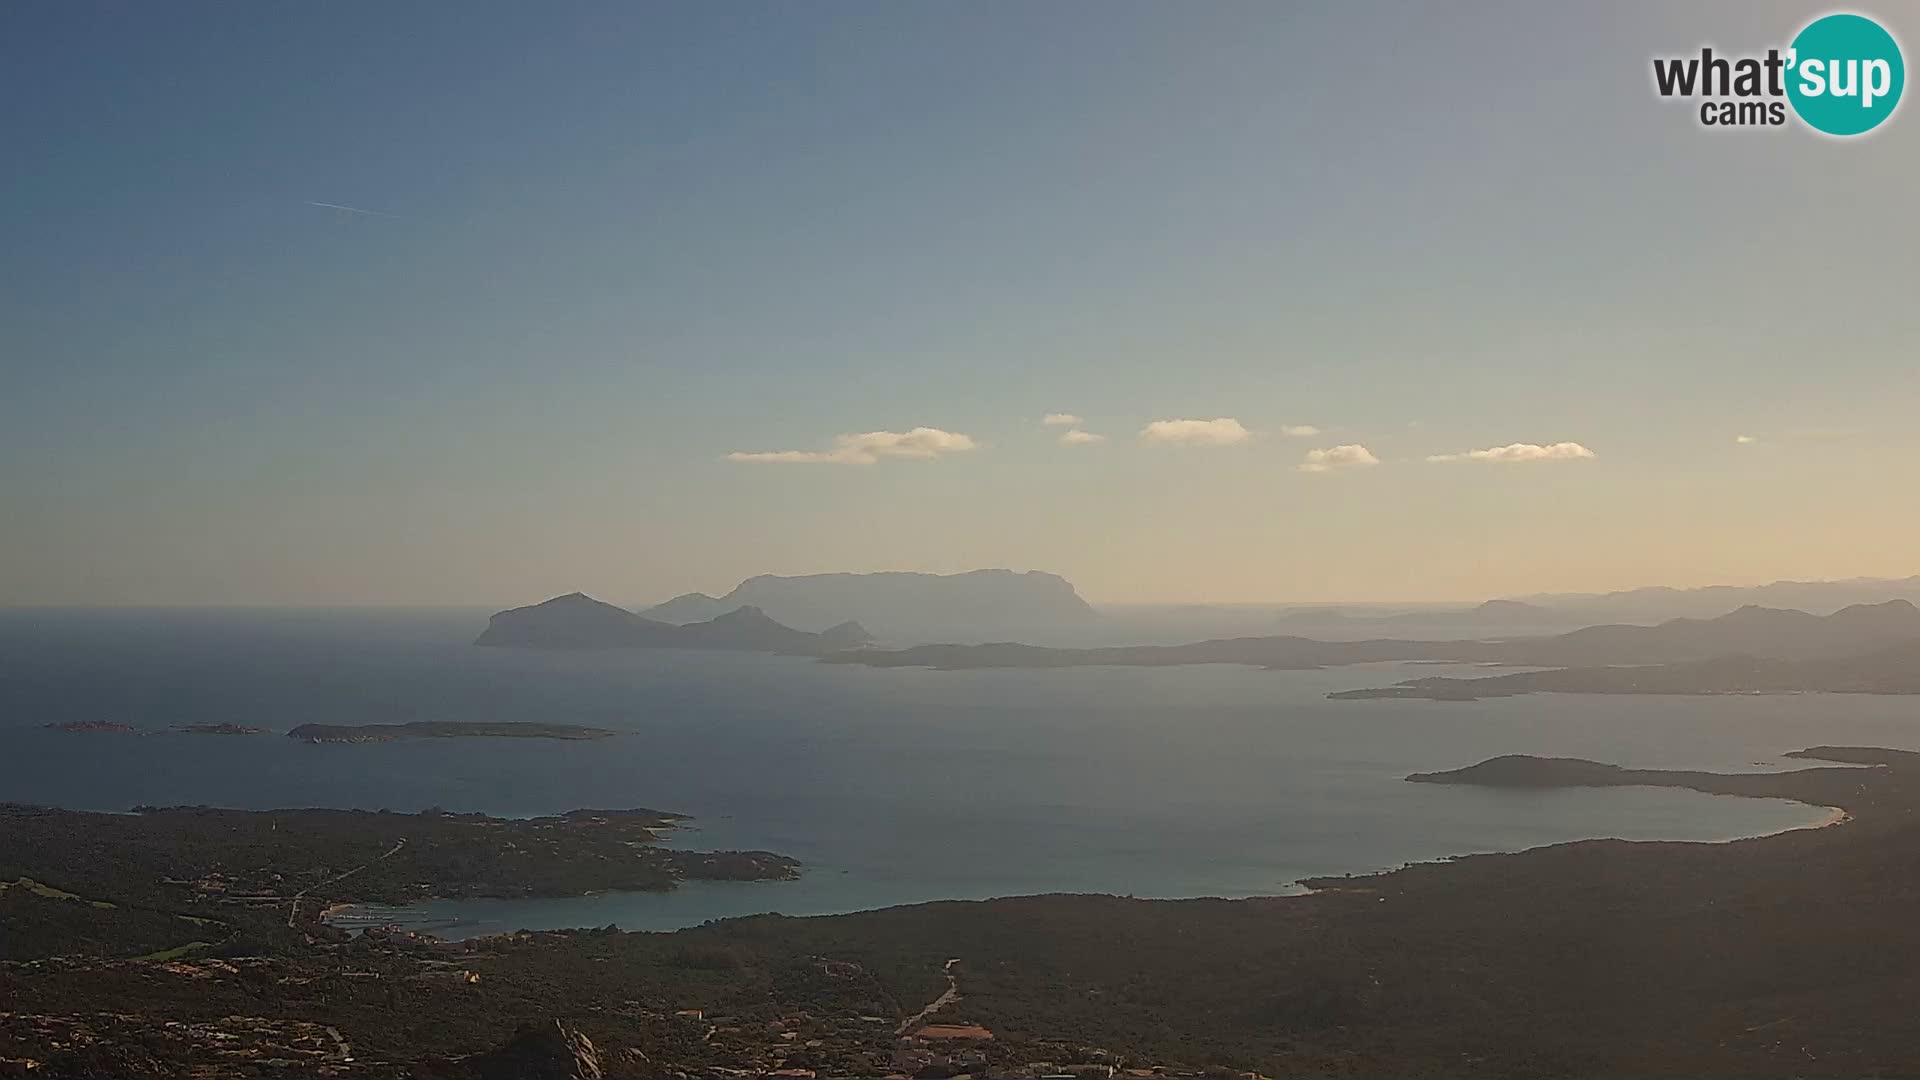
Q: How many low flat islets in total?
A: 3